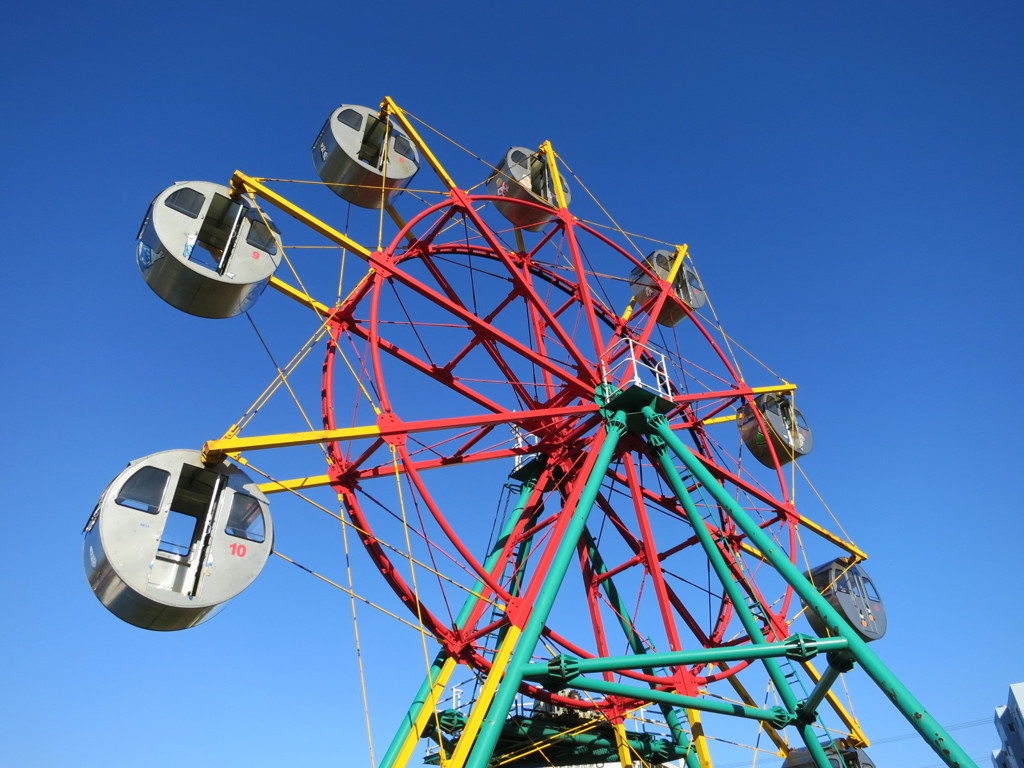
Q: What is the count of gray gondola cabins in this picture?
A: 8